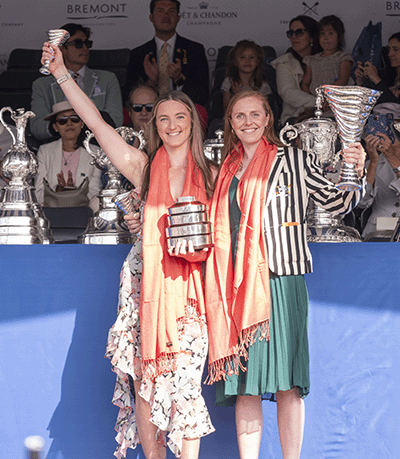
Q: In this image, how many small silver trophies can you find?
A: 2